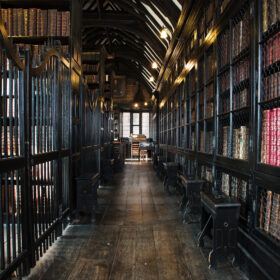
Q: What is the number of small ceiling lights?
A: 5